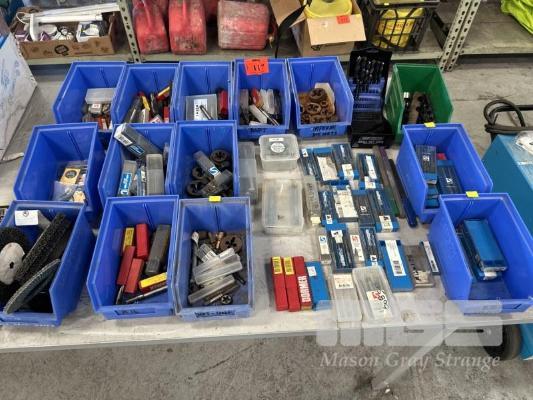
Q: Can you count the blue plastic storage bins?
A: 13